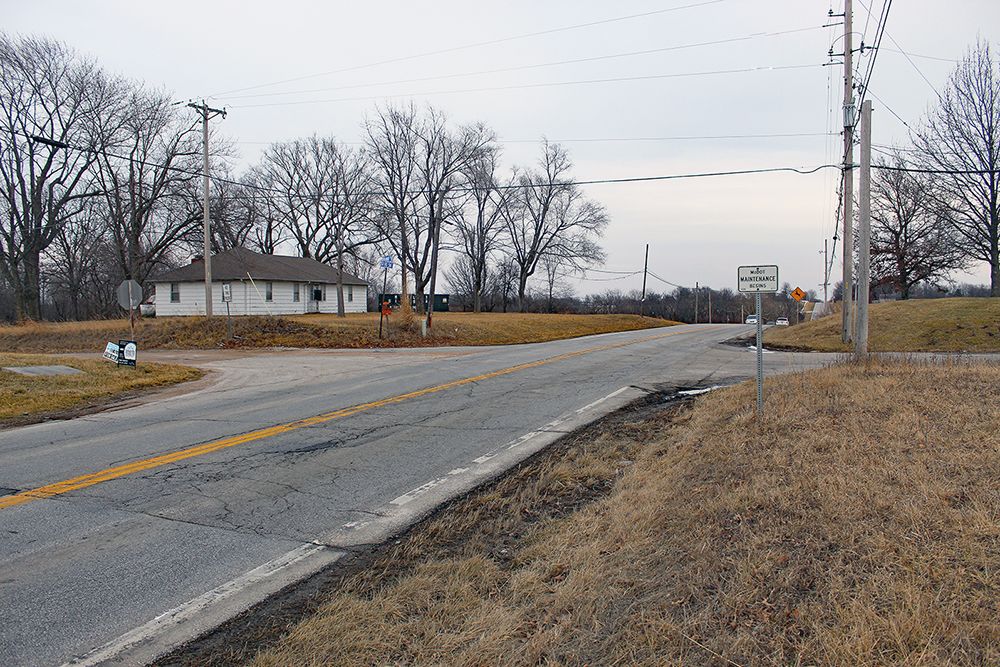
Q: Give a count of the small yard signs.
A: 2